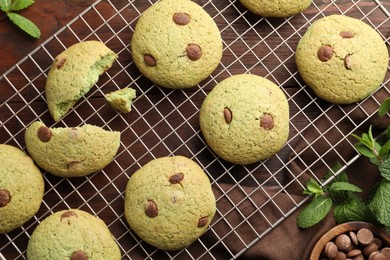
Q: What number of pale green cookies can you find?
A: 8